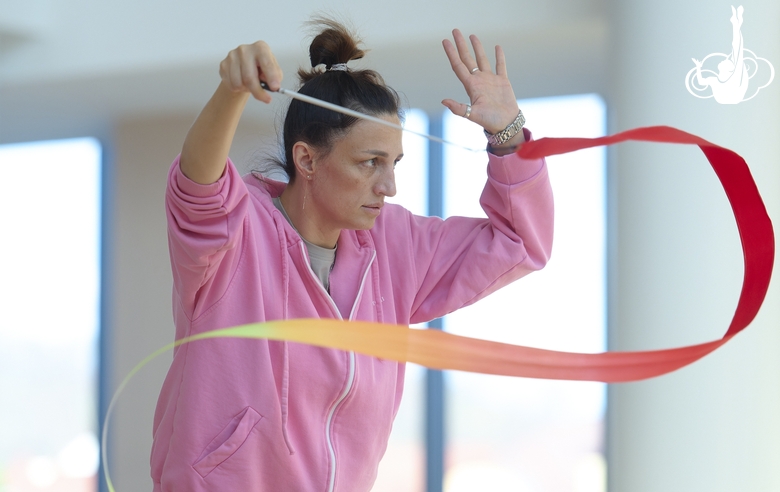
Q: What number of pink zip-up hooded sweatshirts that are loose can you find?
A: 1